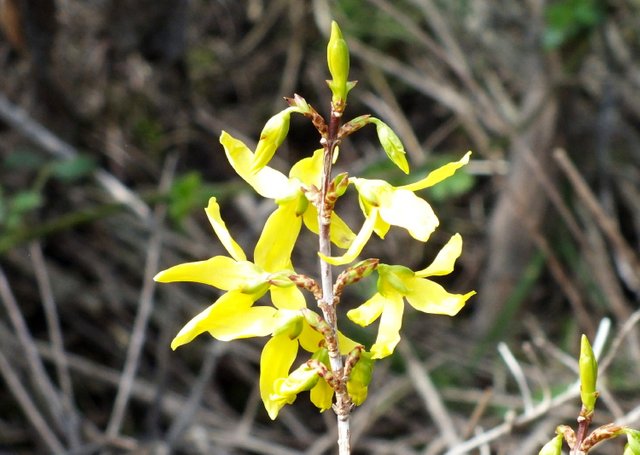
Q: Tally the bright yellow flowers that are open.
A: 5